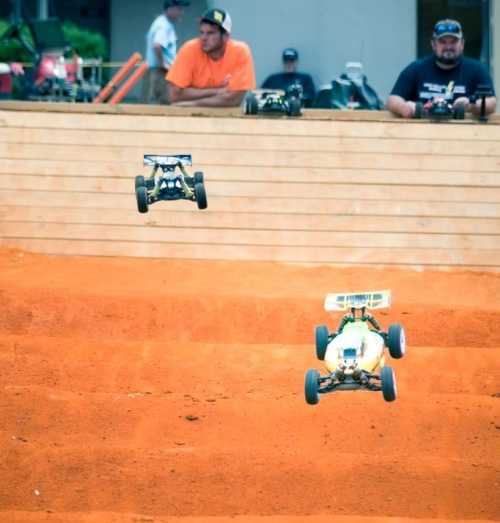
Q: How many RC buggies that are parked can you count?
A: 2